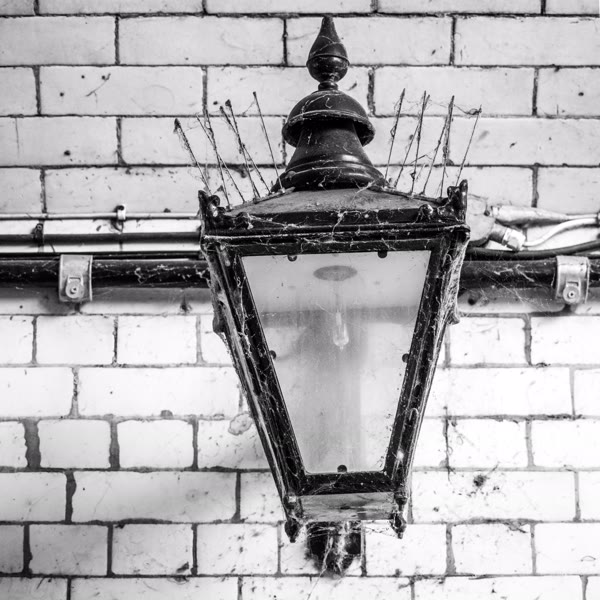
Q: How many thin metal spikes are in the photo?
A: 12